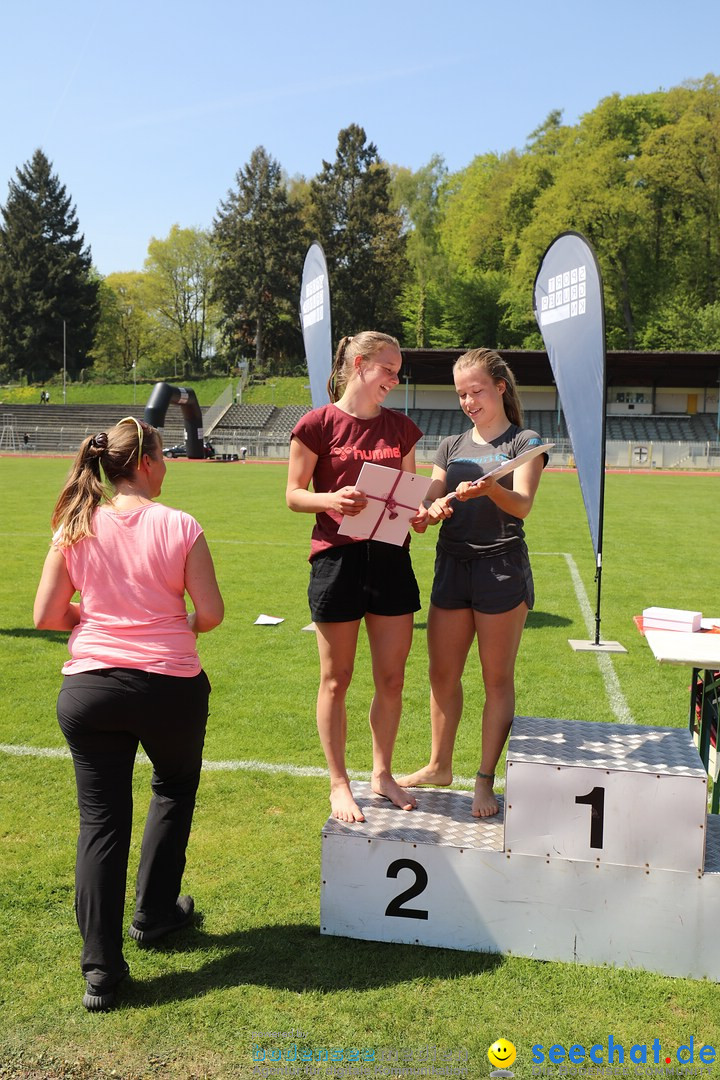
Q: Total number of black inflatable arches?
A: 1